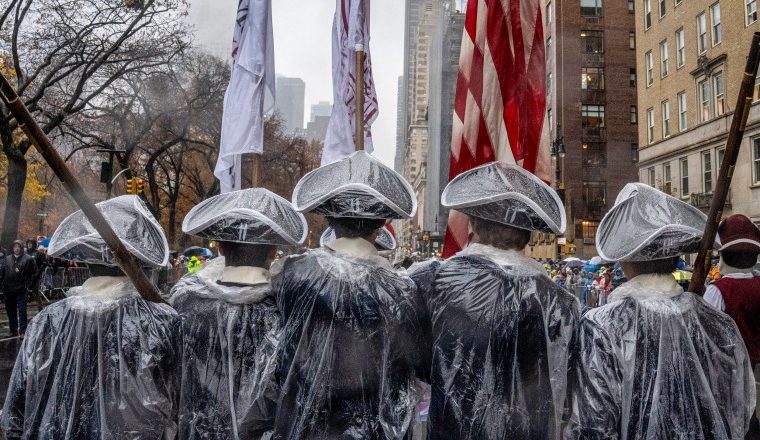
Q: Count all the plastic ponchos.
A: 5